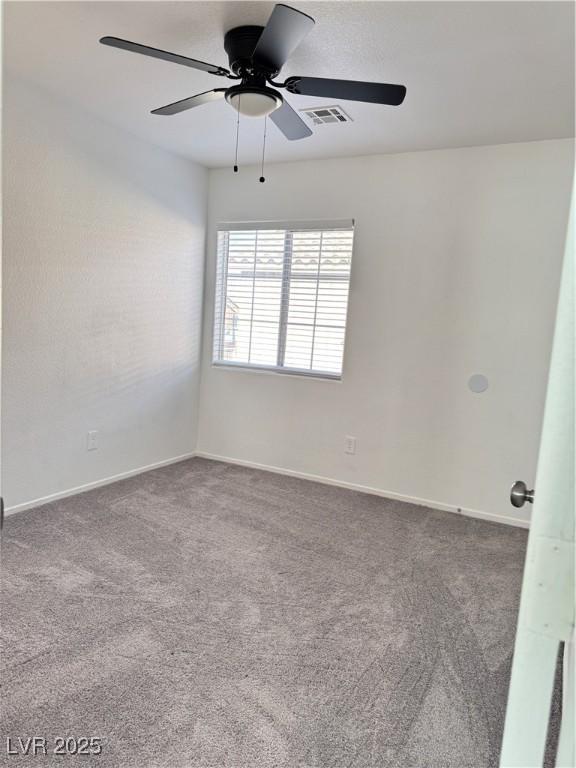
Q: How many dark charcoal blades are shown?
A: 5